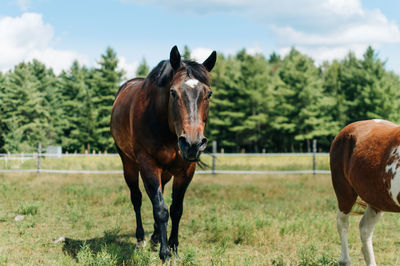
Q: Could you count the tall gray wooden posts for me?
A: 3